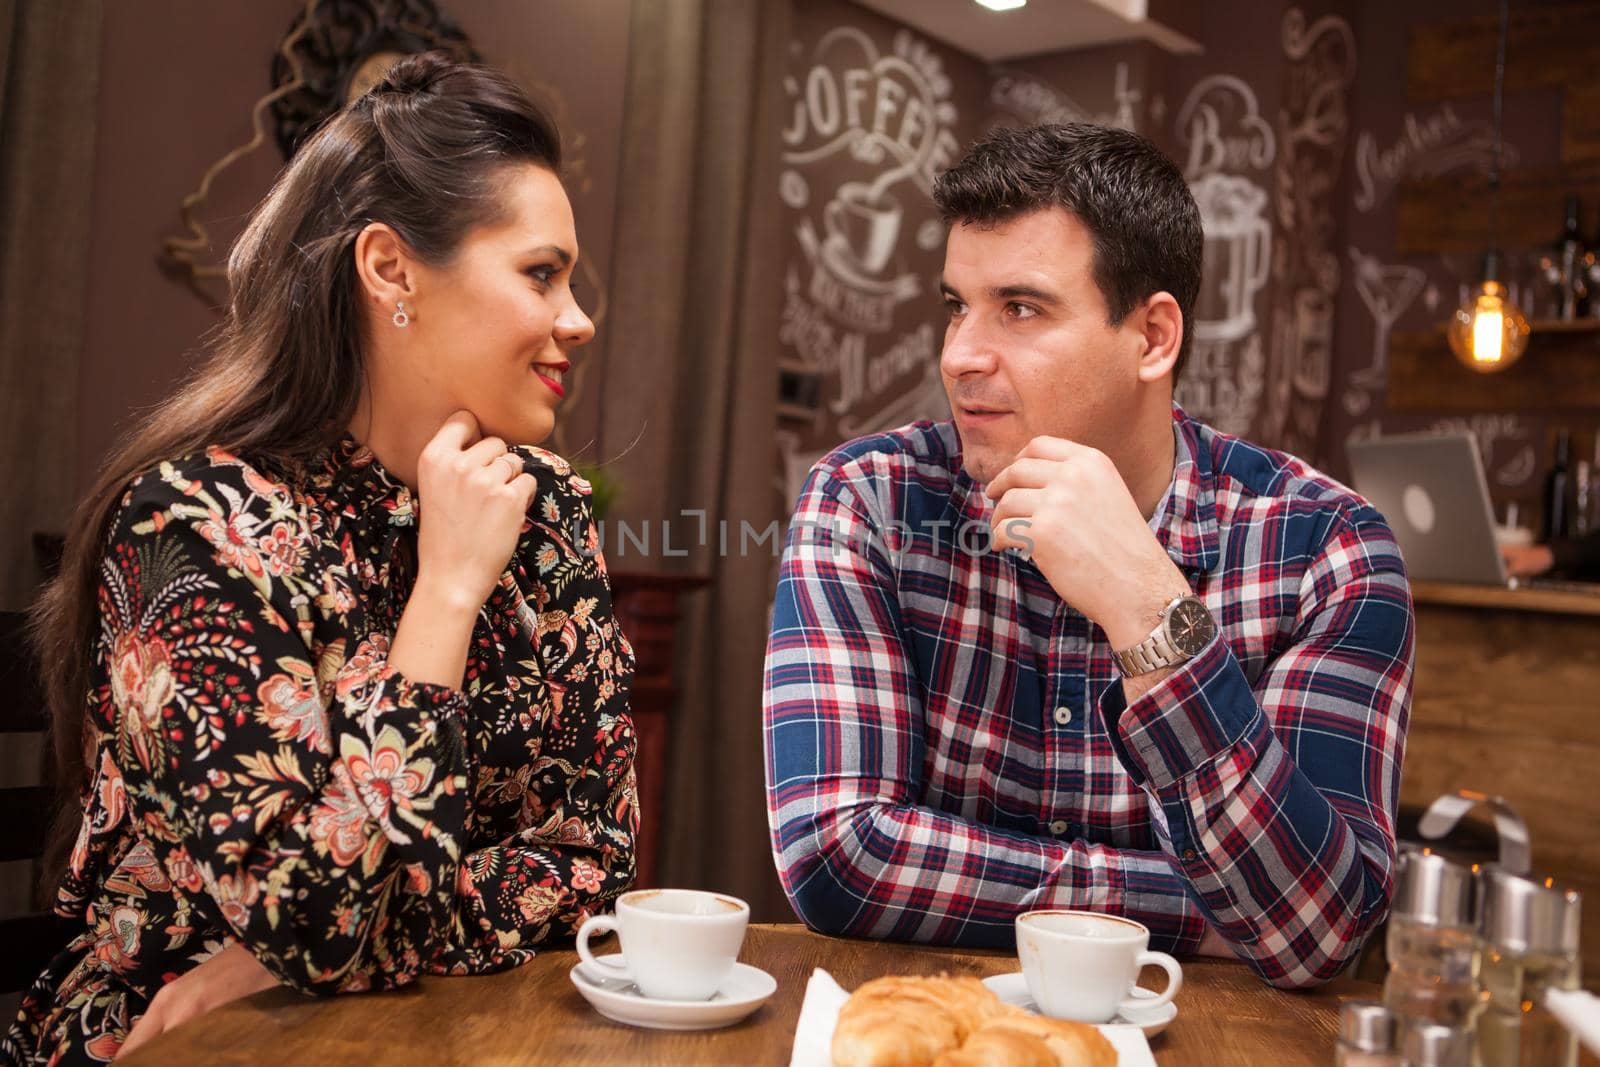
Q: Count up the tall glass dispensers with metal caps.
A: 2